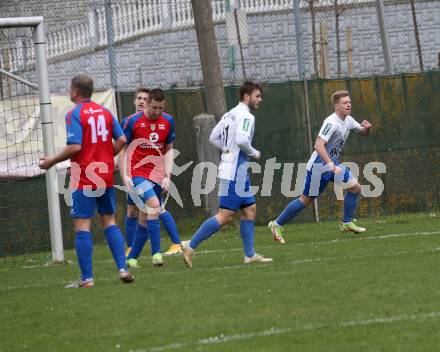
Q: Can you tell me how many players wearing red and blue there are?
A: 3